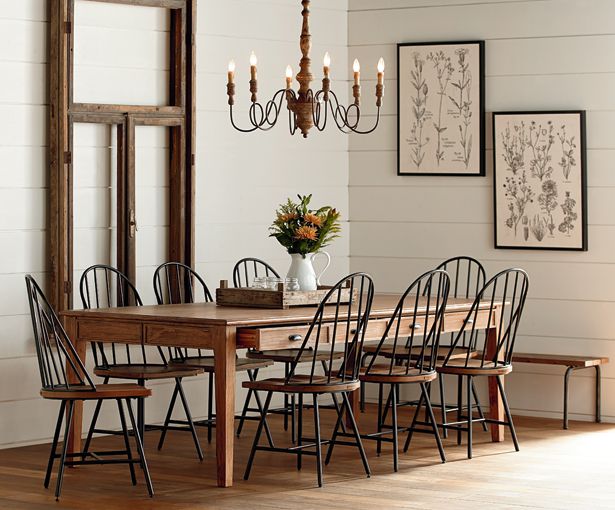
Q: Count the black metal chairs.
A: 8